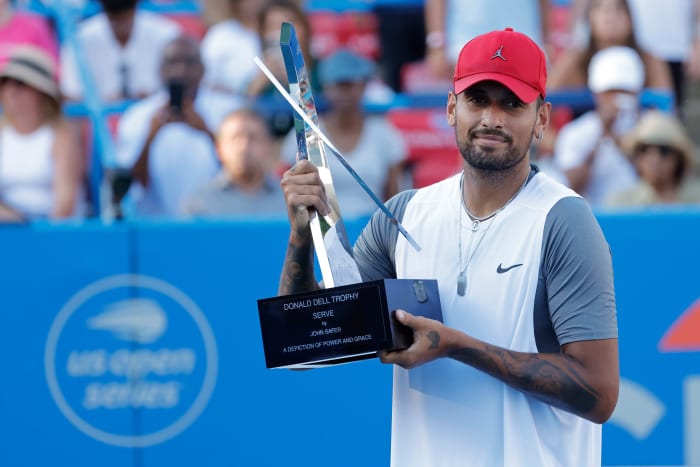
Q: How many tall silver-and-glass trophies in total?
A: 1